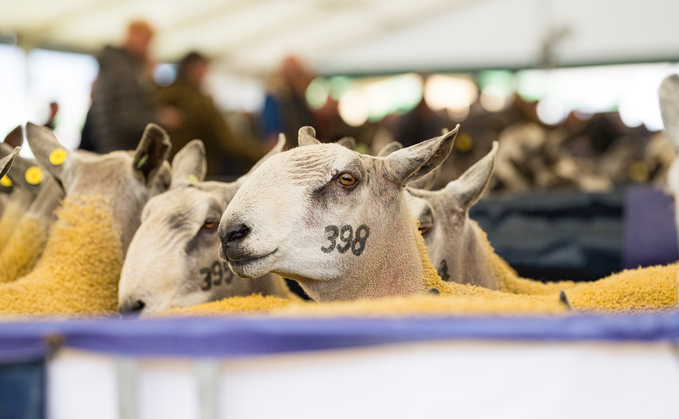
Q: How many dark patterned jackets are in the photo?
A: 1